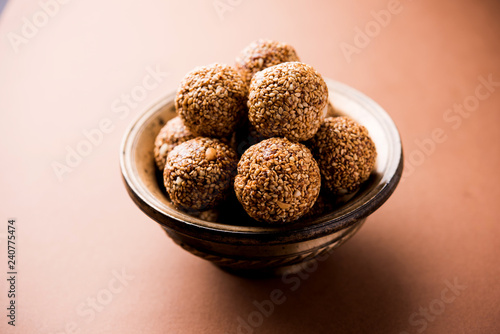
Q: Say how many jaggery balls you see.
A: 7